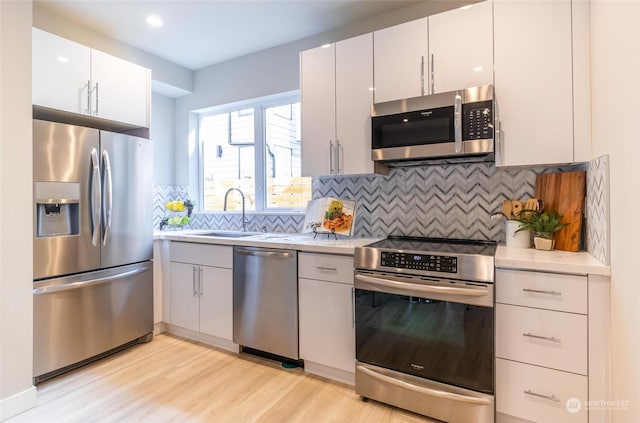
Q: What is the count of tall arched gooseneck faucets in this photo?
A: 1